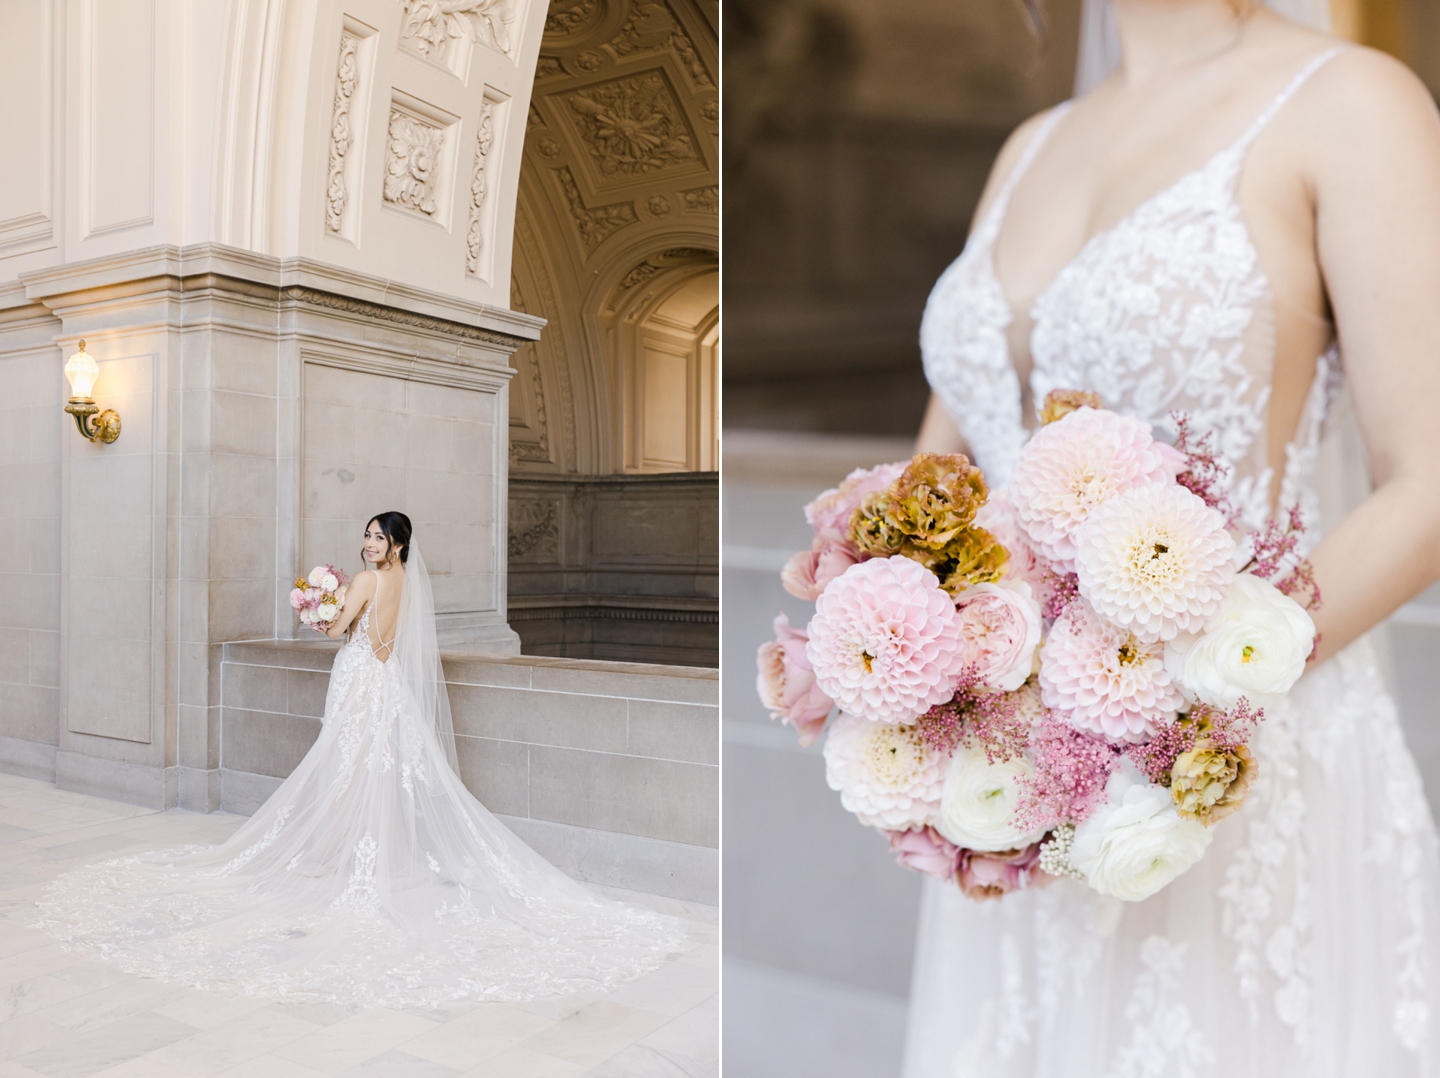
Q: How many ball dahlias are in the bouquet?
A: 5